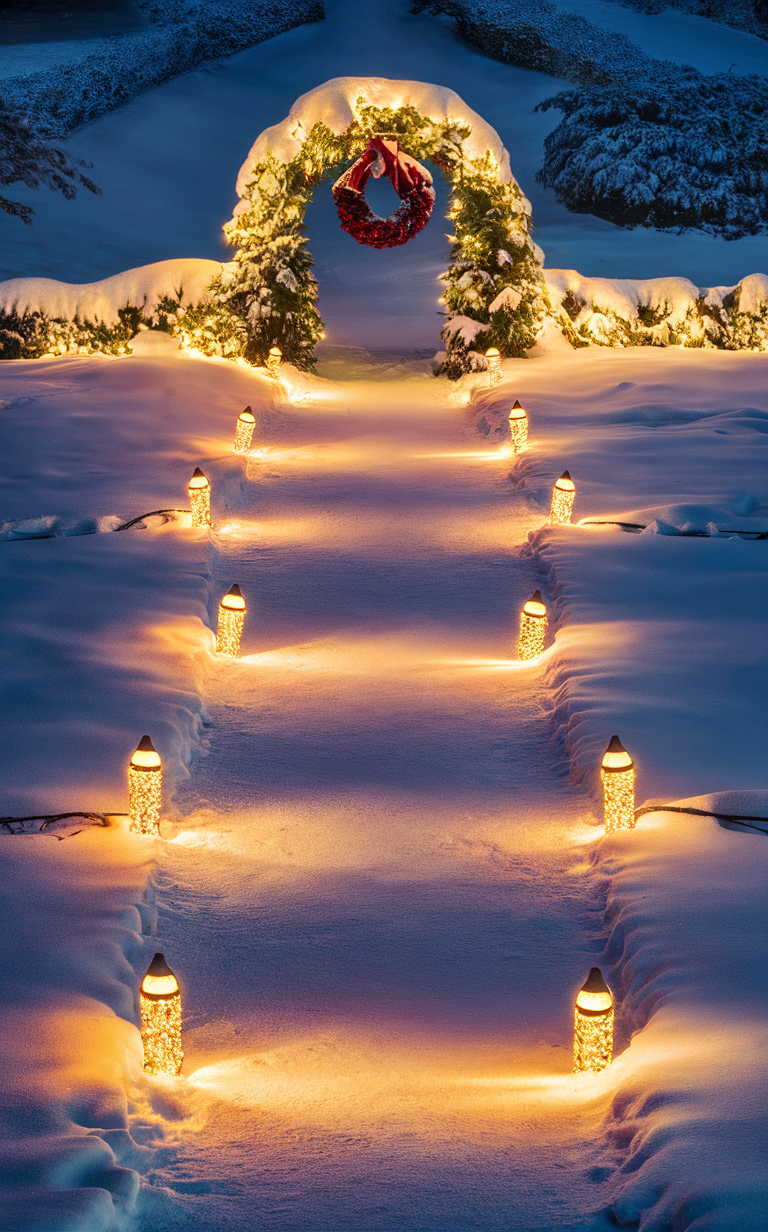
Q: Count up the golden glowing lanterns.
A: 12